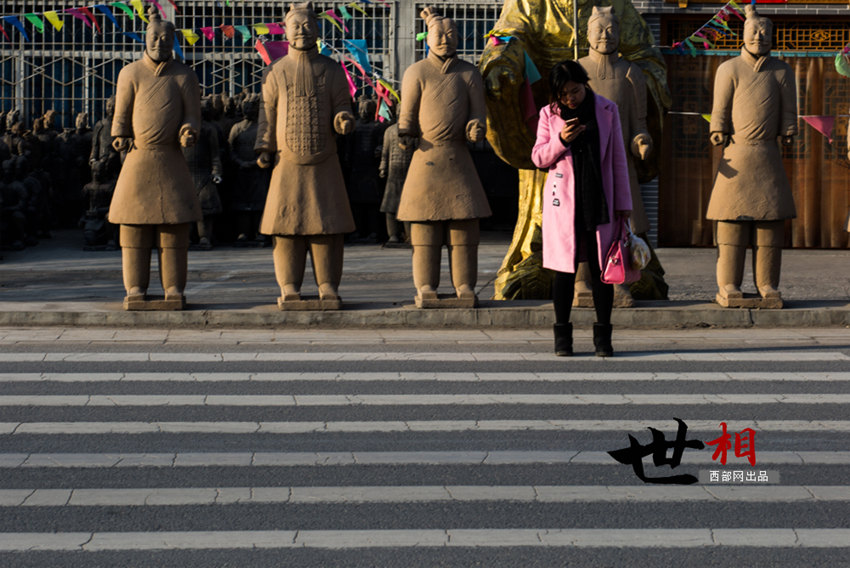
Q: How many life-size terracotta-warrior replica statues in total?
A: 5